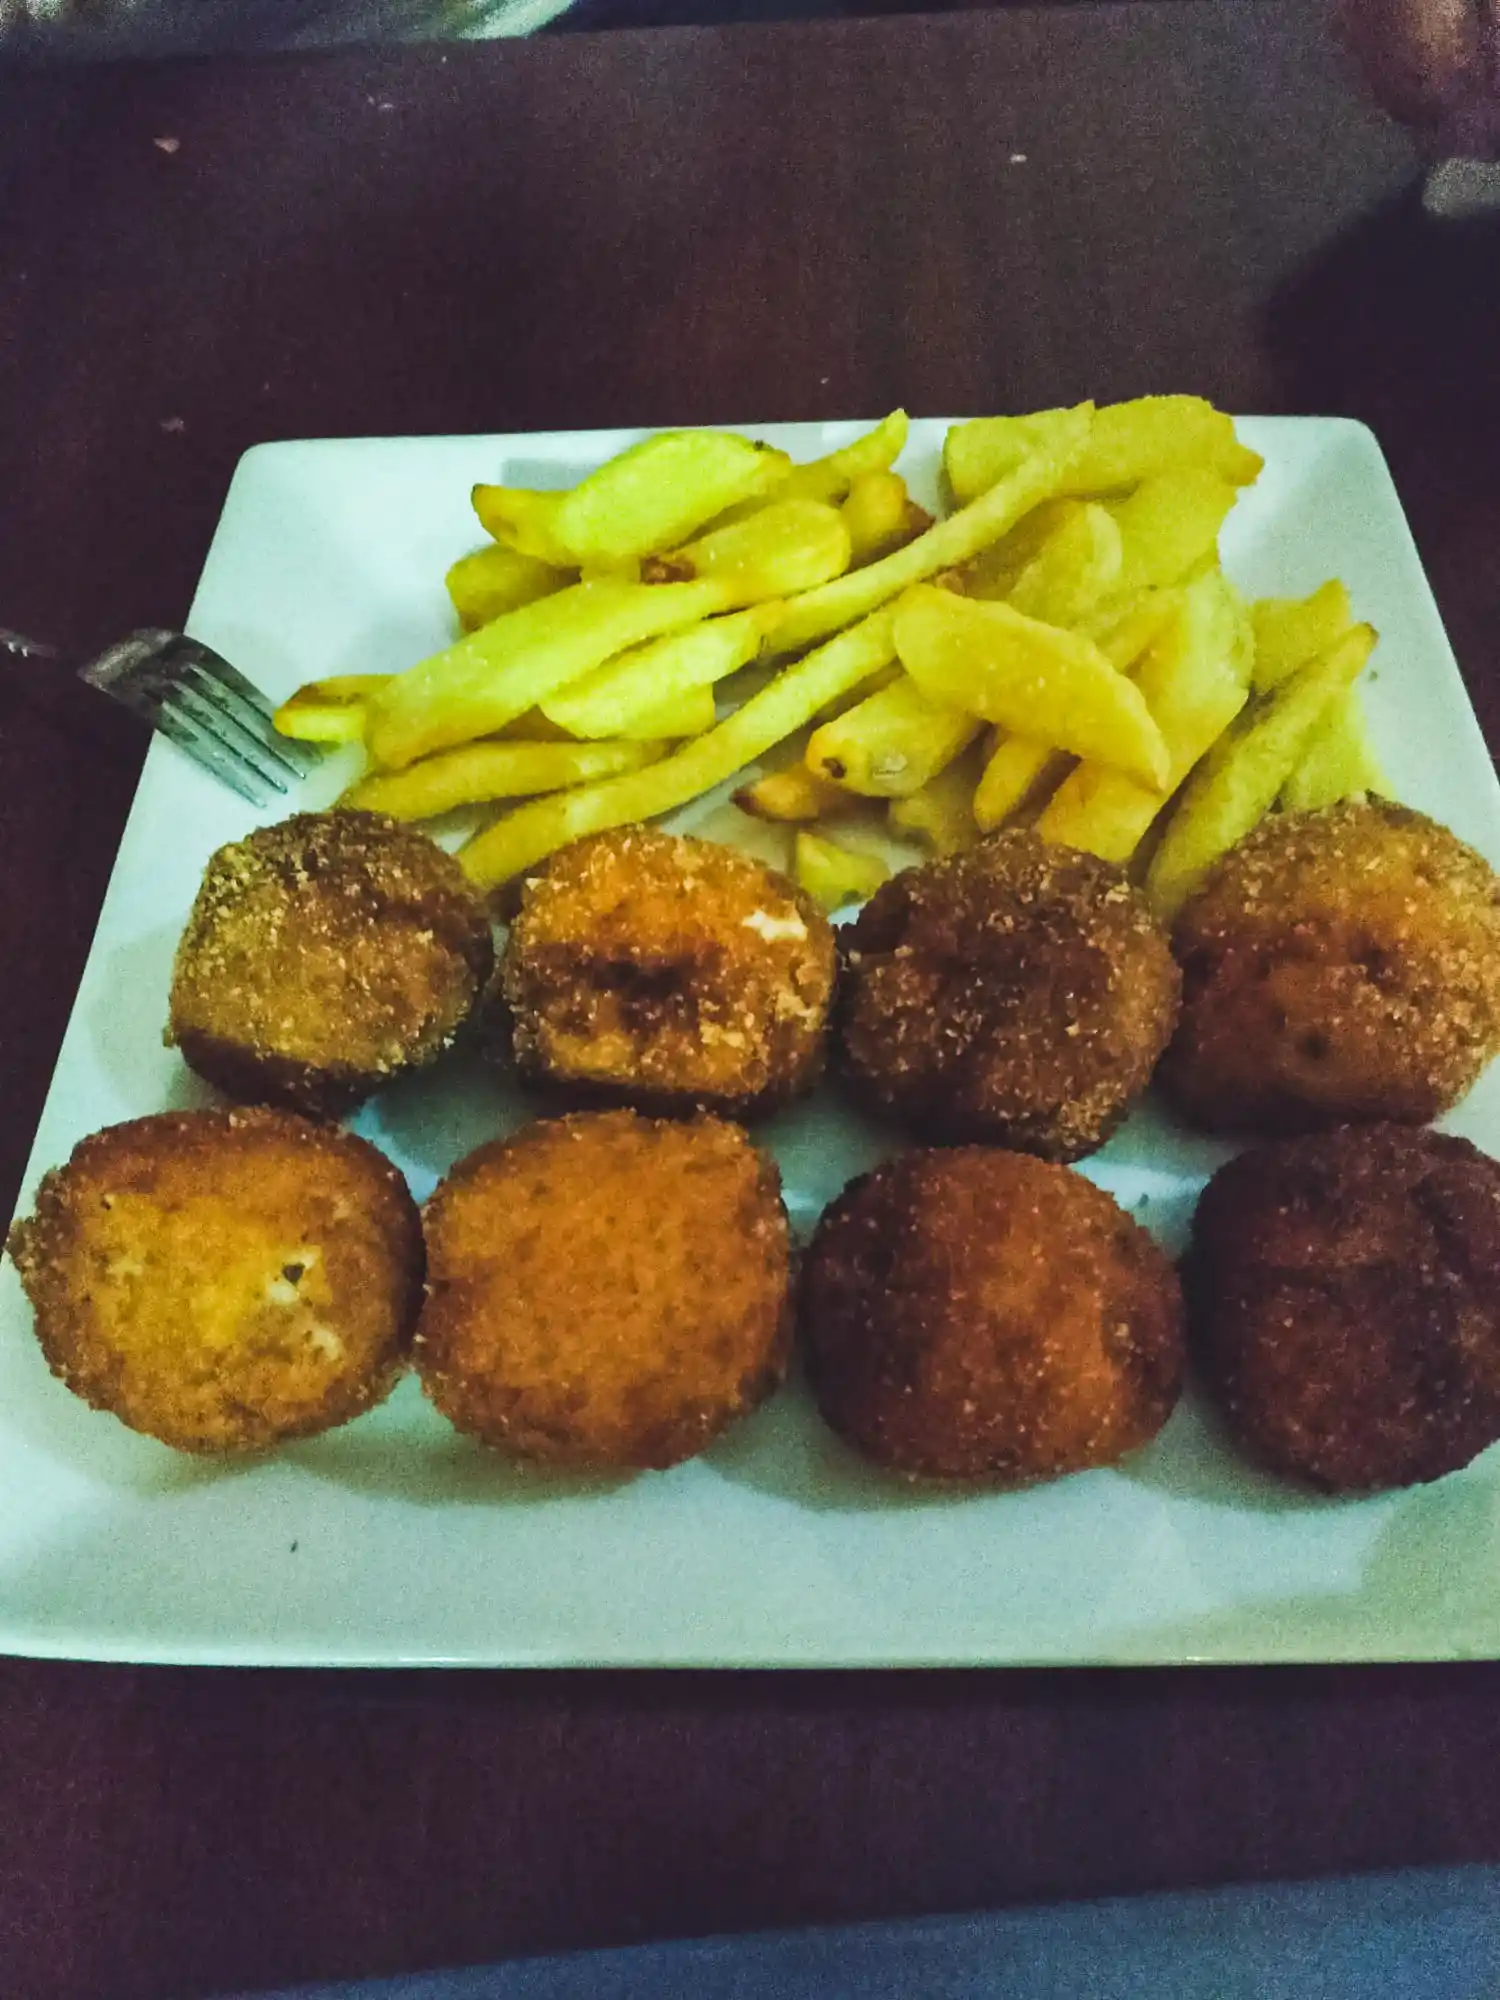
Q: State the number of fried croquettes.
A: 8